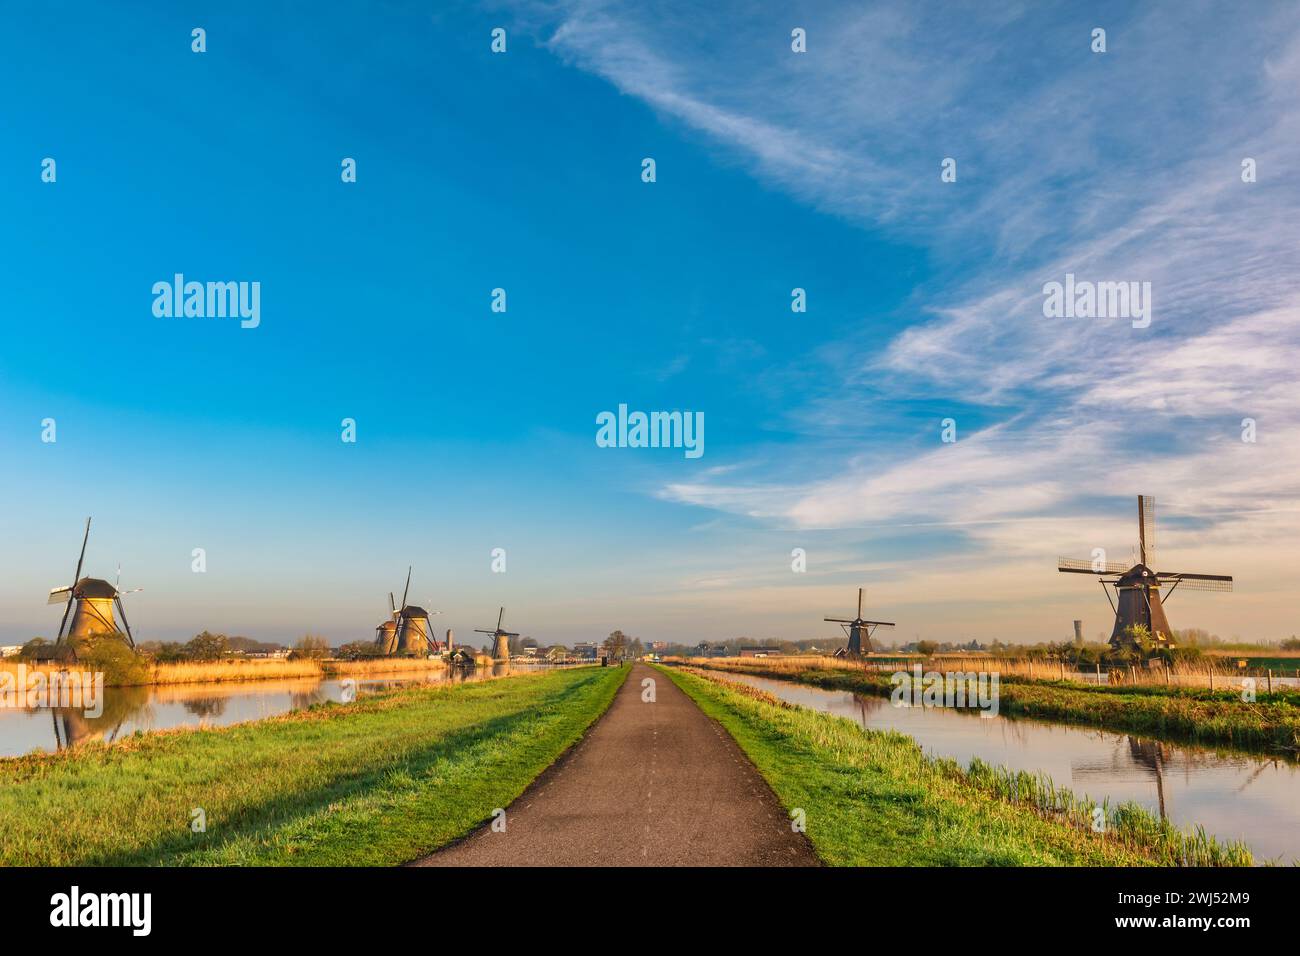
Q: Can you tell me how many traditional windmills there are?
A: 6